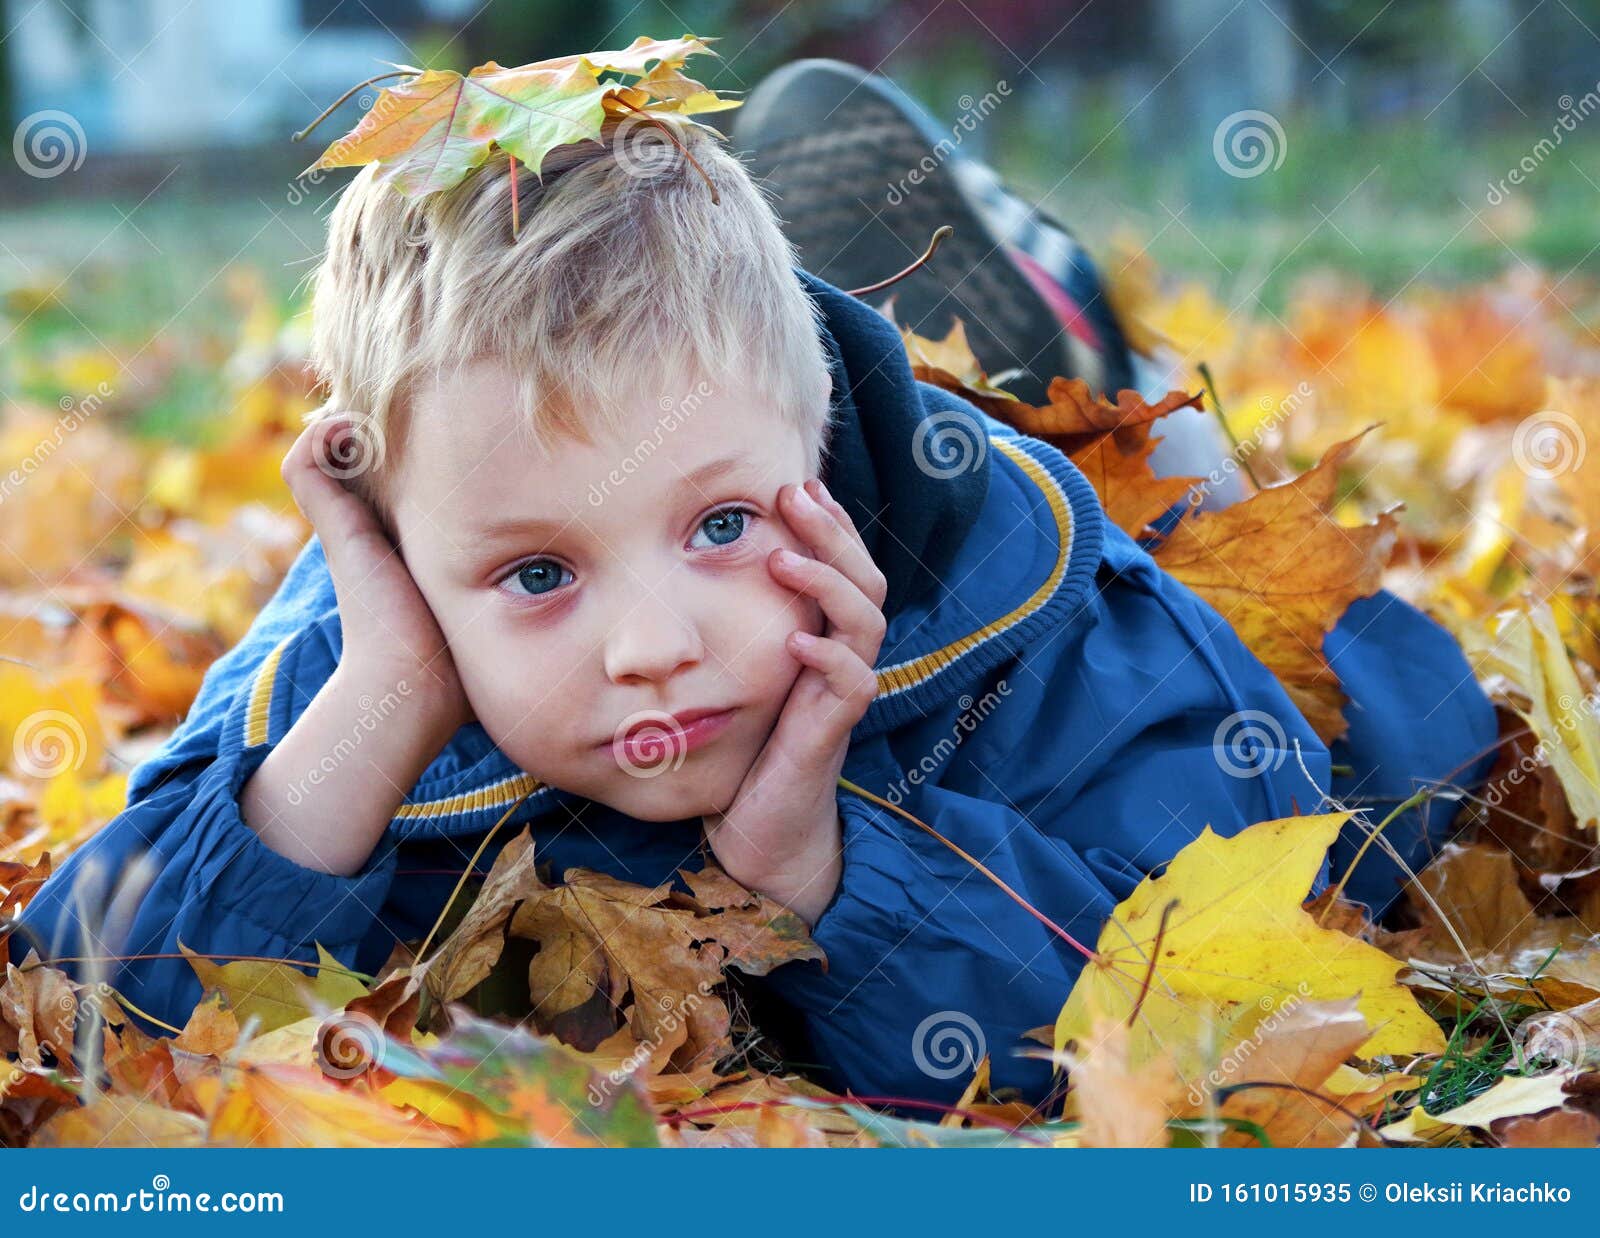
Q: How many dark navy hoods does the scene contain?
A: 1